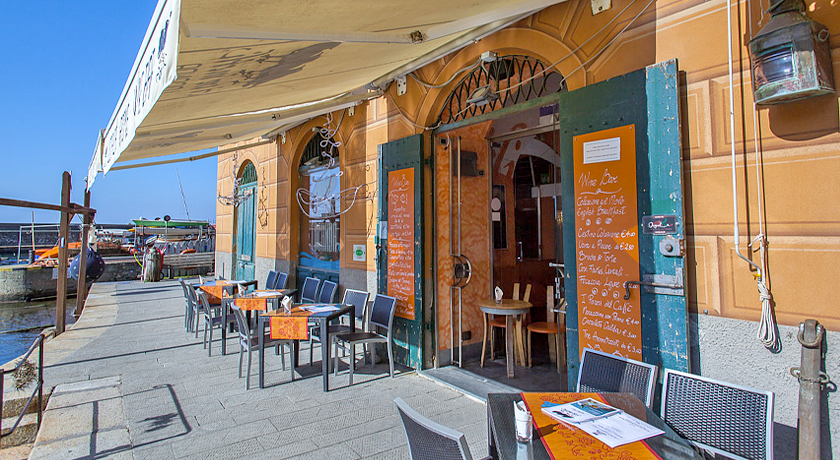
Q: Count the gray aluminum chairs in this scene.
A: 13